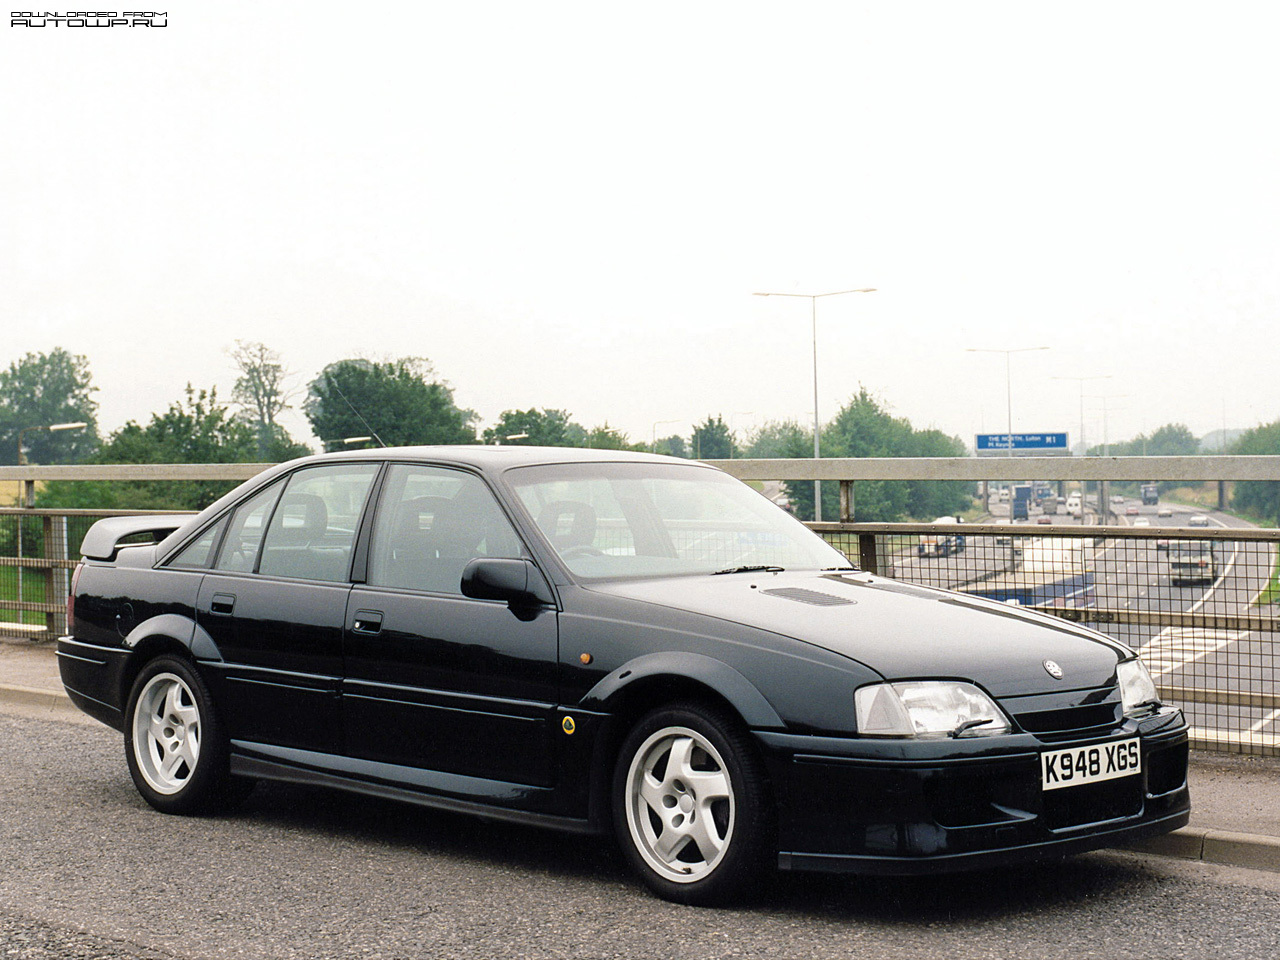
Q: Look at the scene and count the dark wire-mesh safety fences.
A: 1